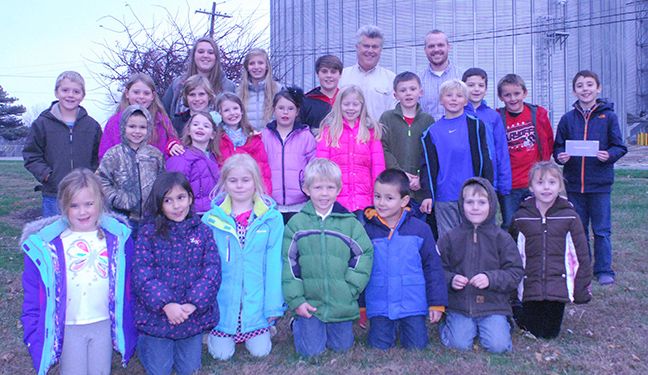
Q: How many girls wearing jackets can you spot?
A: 11